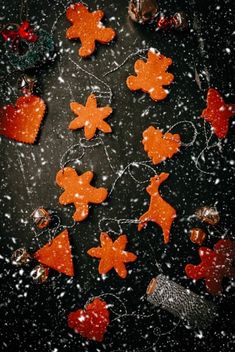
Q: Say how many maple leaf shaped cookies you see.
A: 0